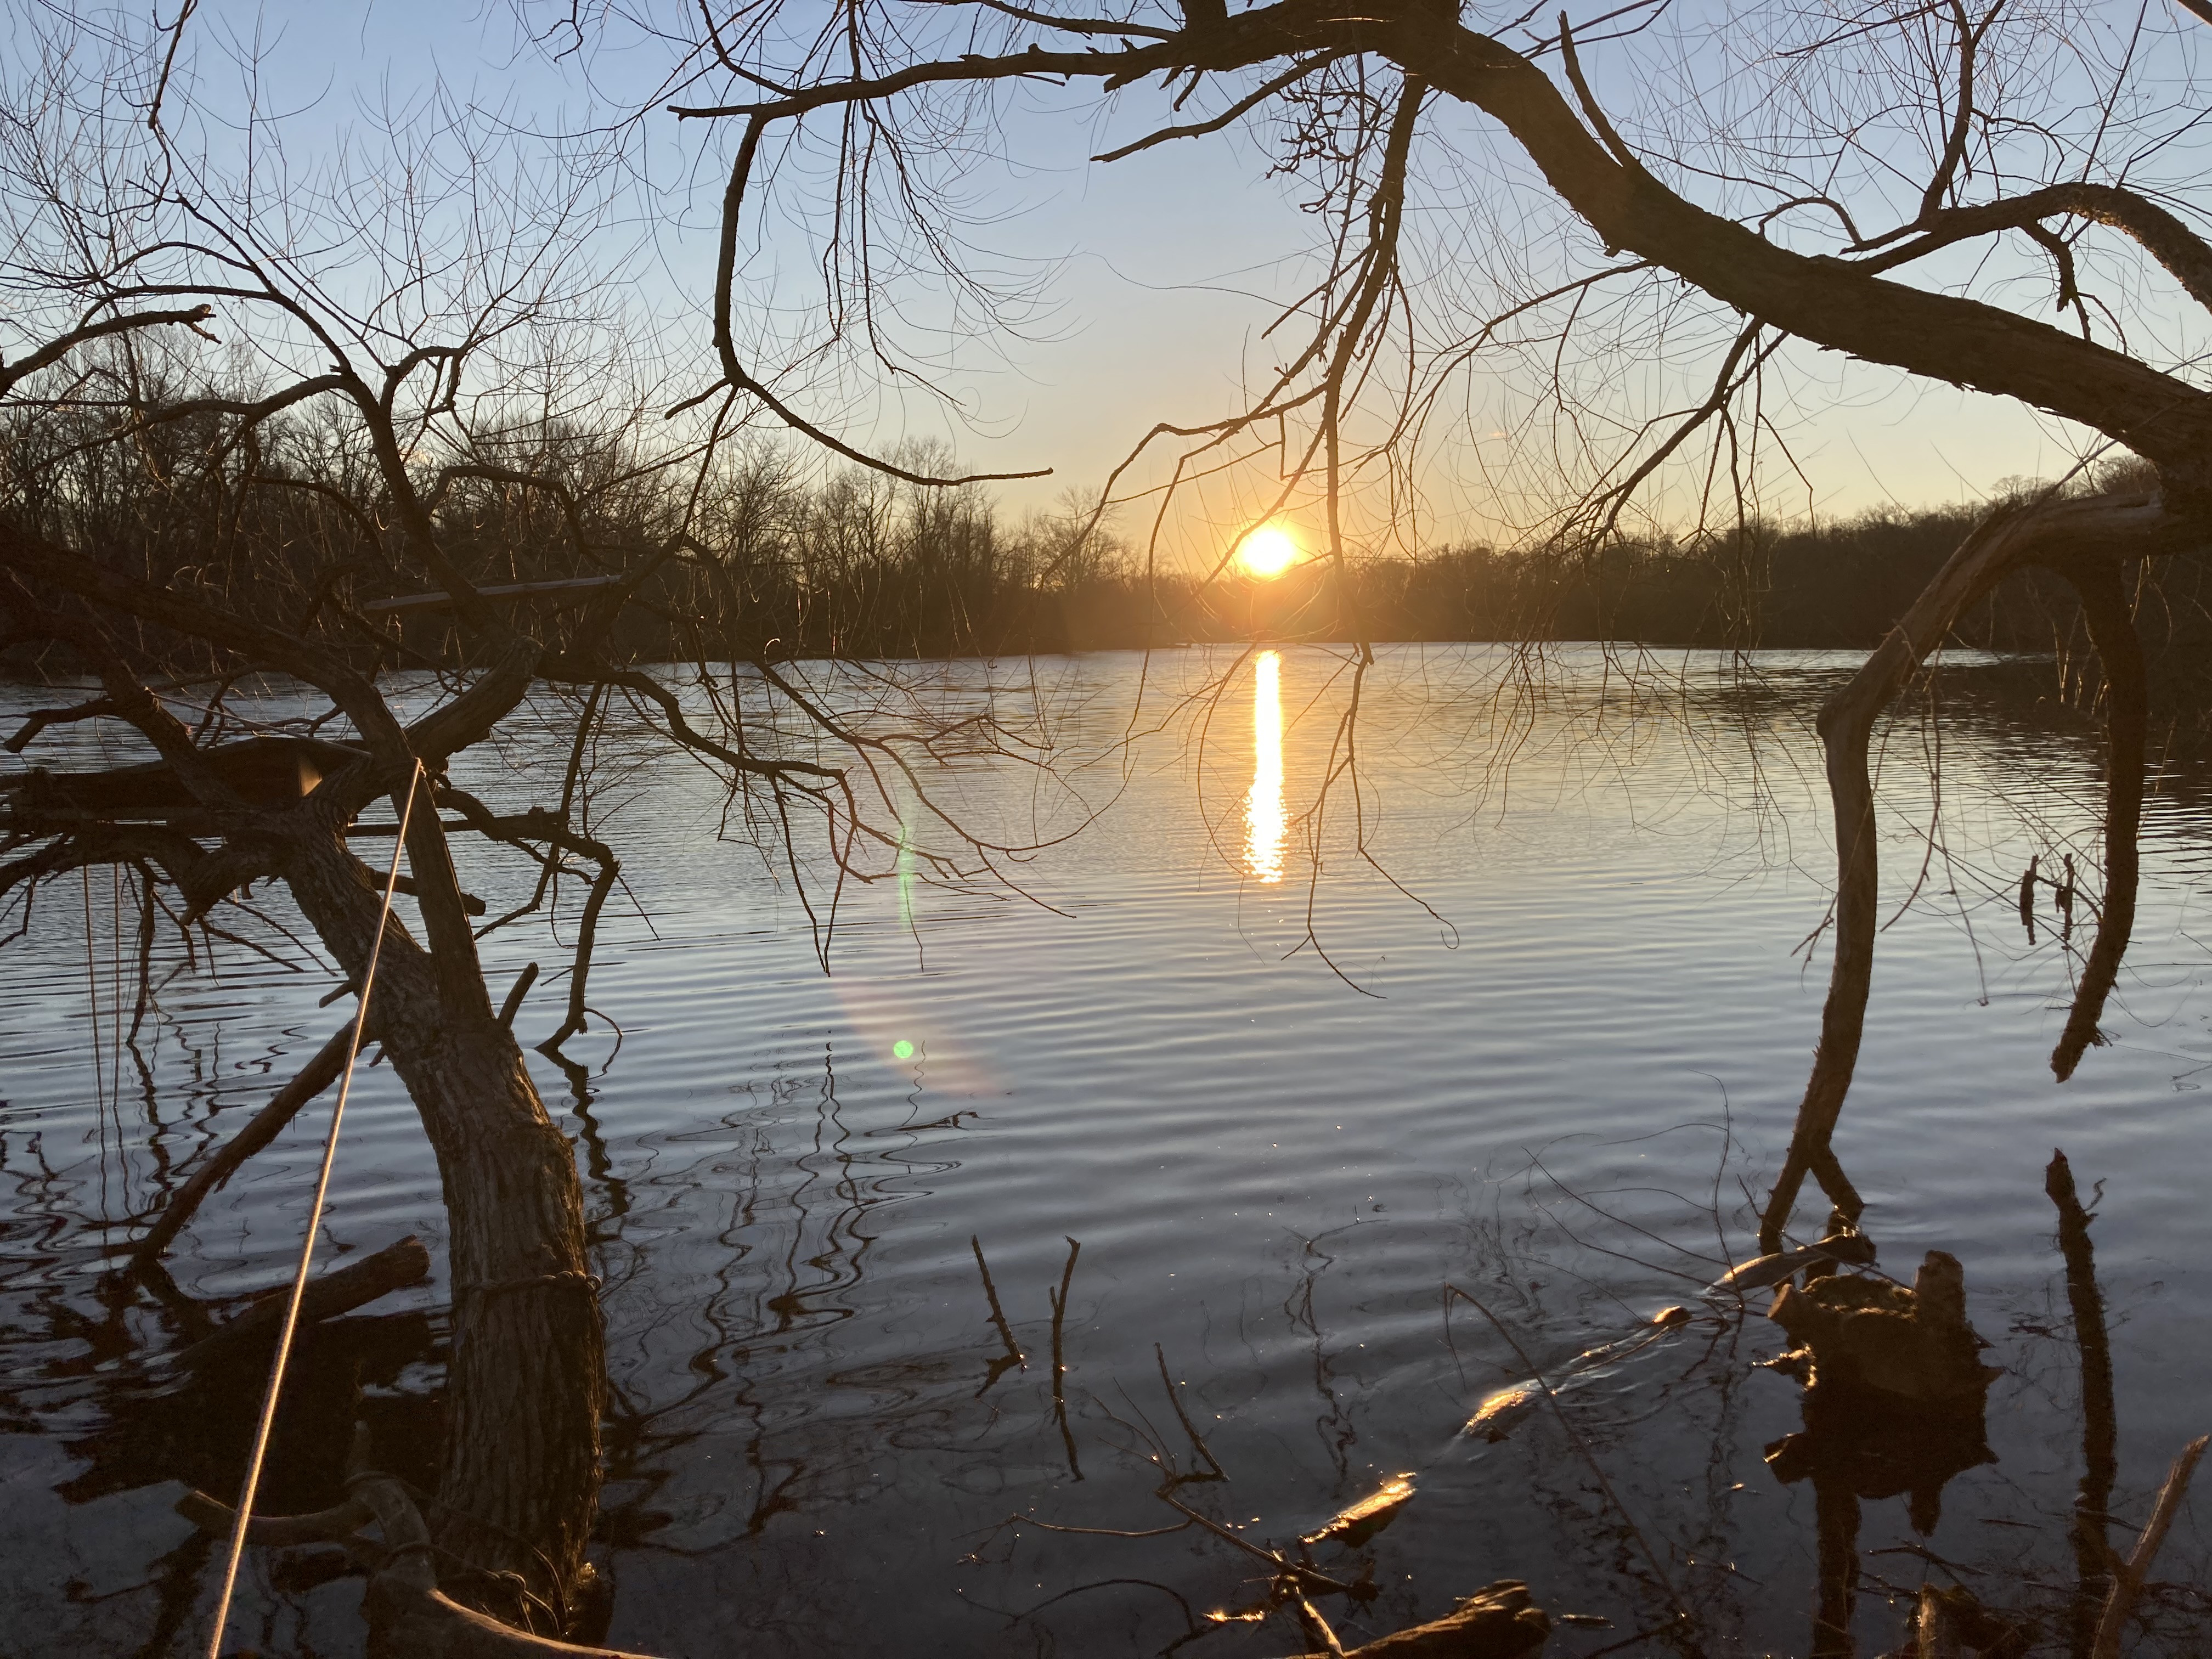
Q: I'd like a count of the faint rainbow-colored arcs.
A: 1